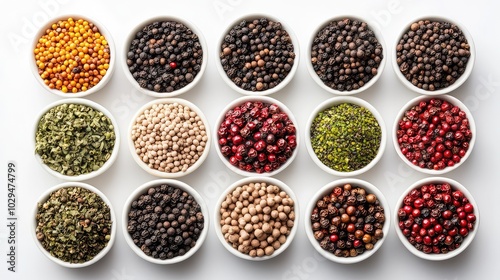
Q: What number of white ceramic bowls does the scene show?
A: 15